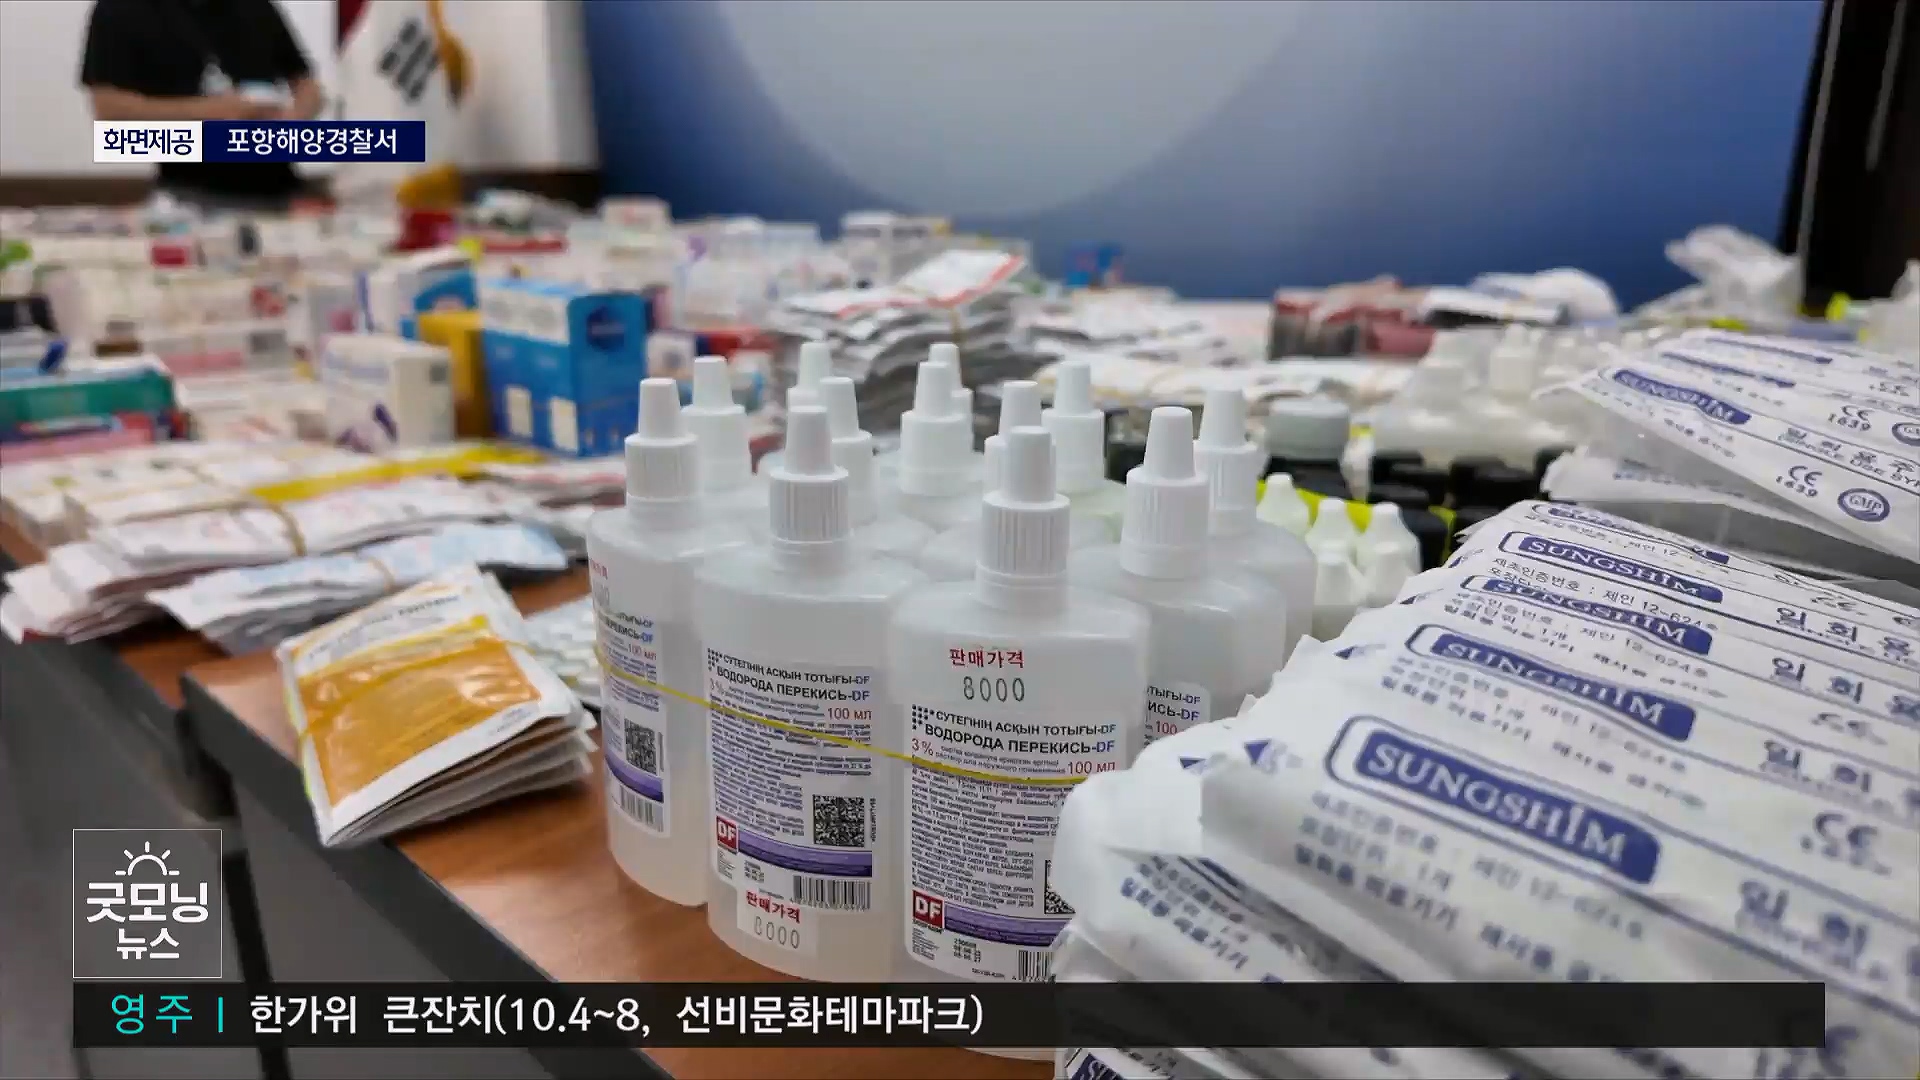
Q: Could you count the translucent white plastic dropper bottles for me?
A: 12